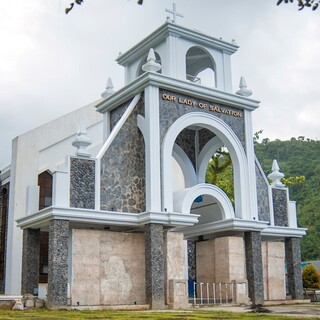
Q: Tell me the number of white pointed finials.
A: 5